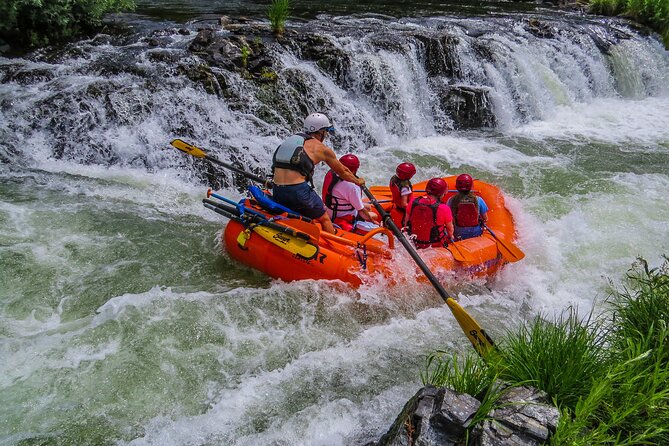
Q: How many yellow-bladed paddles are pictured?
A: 3